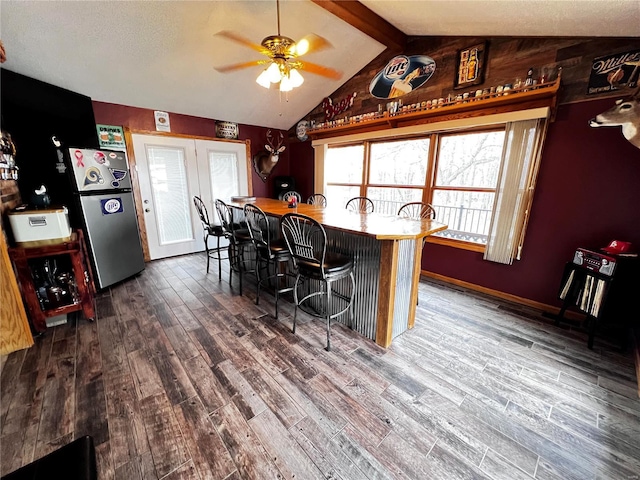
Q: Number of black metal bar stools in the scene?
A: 8